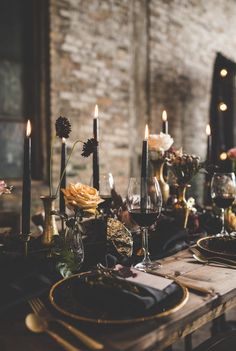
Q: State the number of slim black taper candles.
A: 6